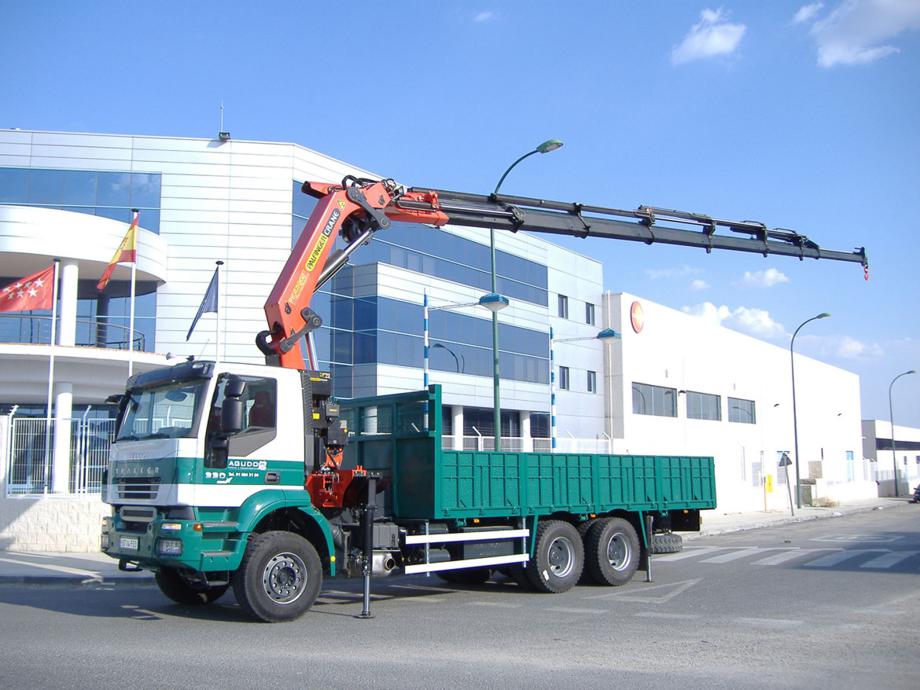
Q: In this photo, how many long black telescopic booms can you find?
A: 1